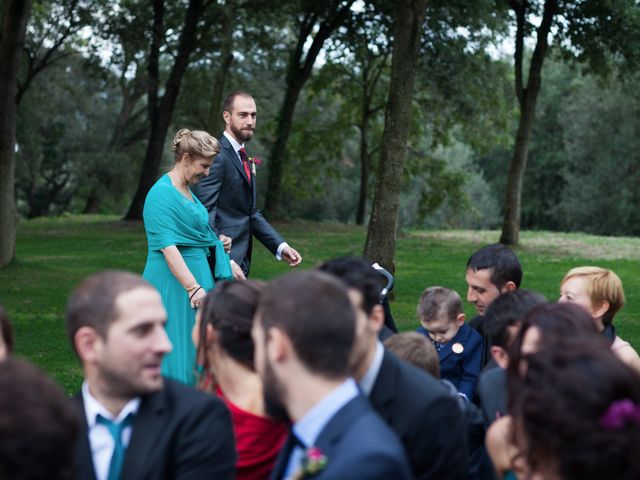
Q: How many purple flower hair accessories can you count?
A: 1